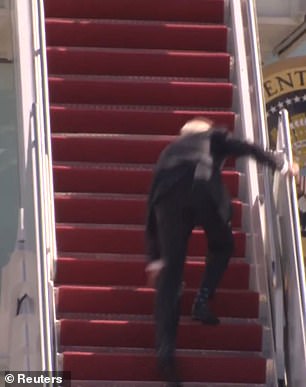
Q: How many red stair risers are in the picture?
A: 13